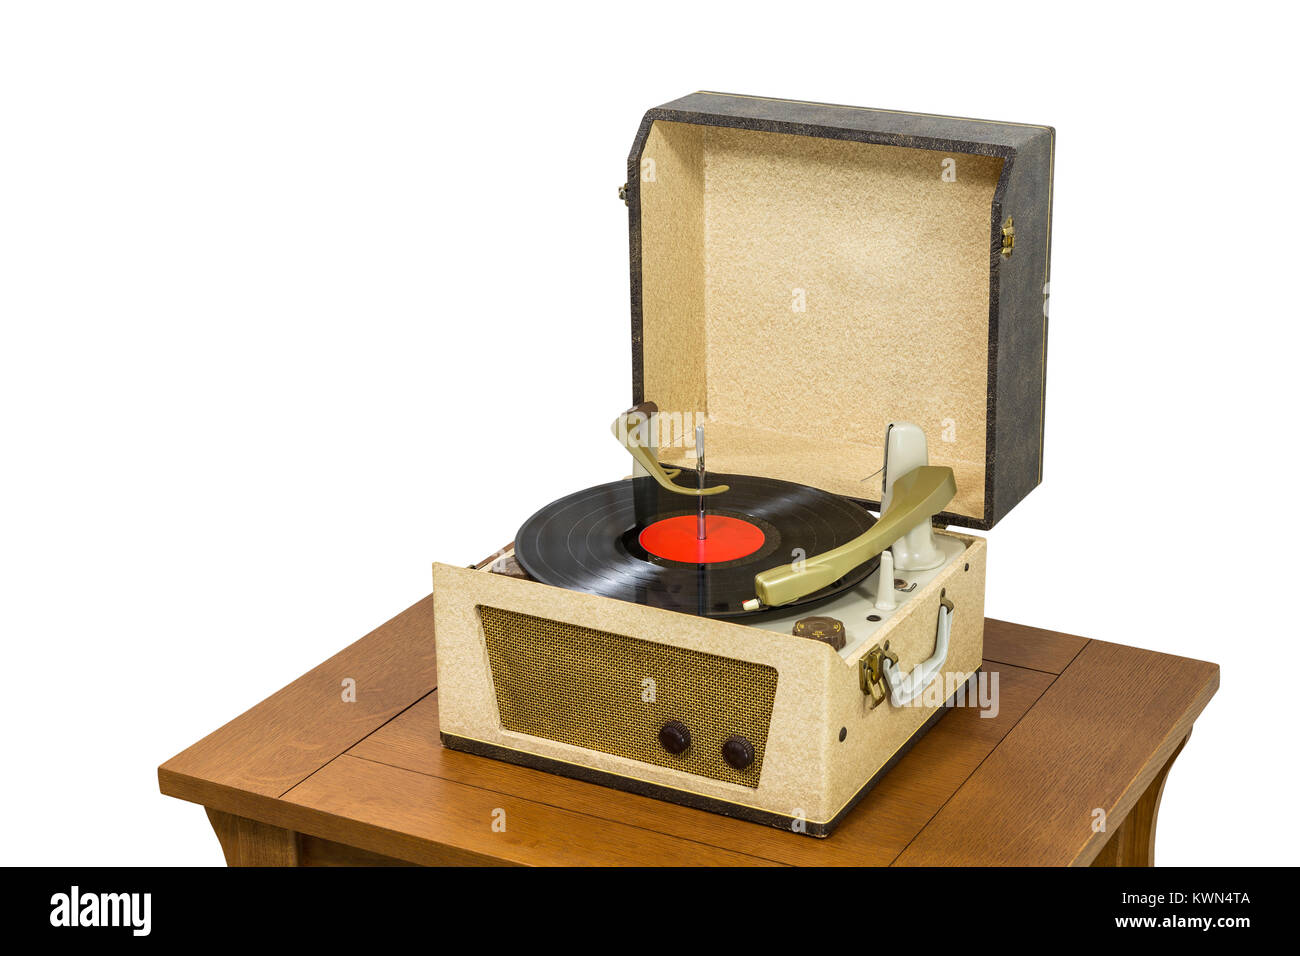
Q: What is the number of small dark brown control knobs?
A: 2